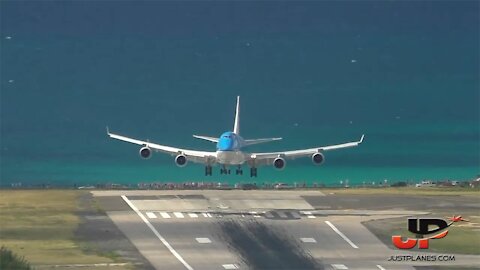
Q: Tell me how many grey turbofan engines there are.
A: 4